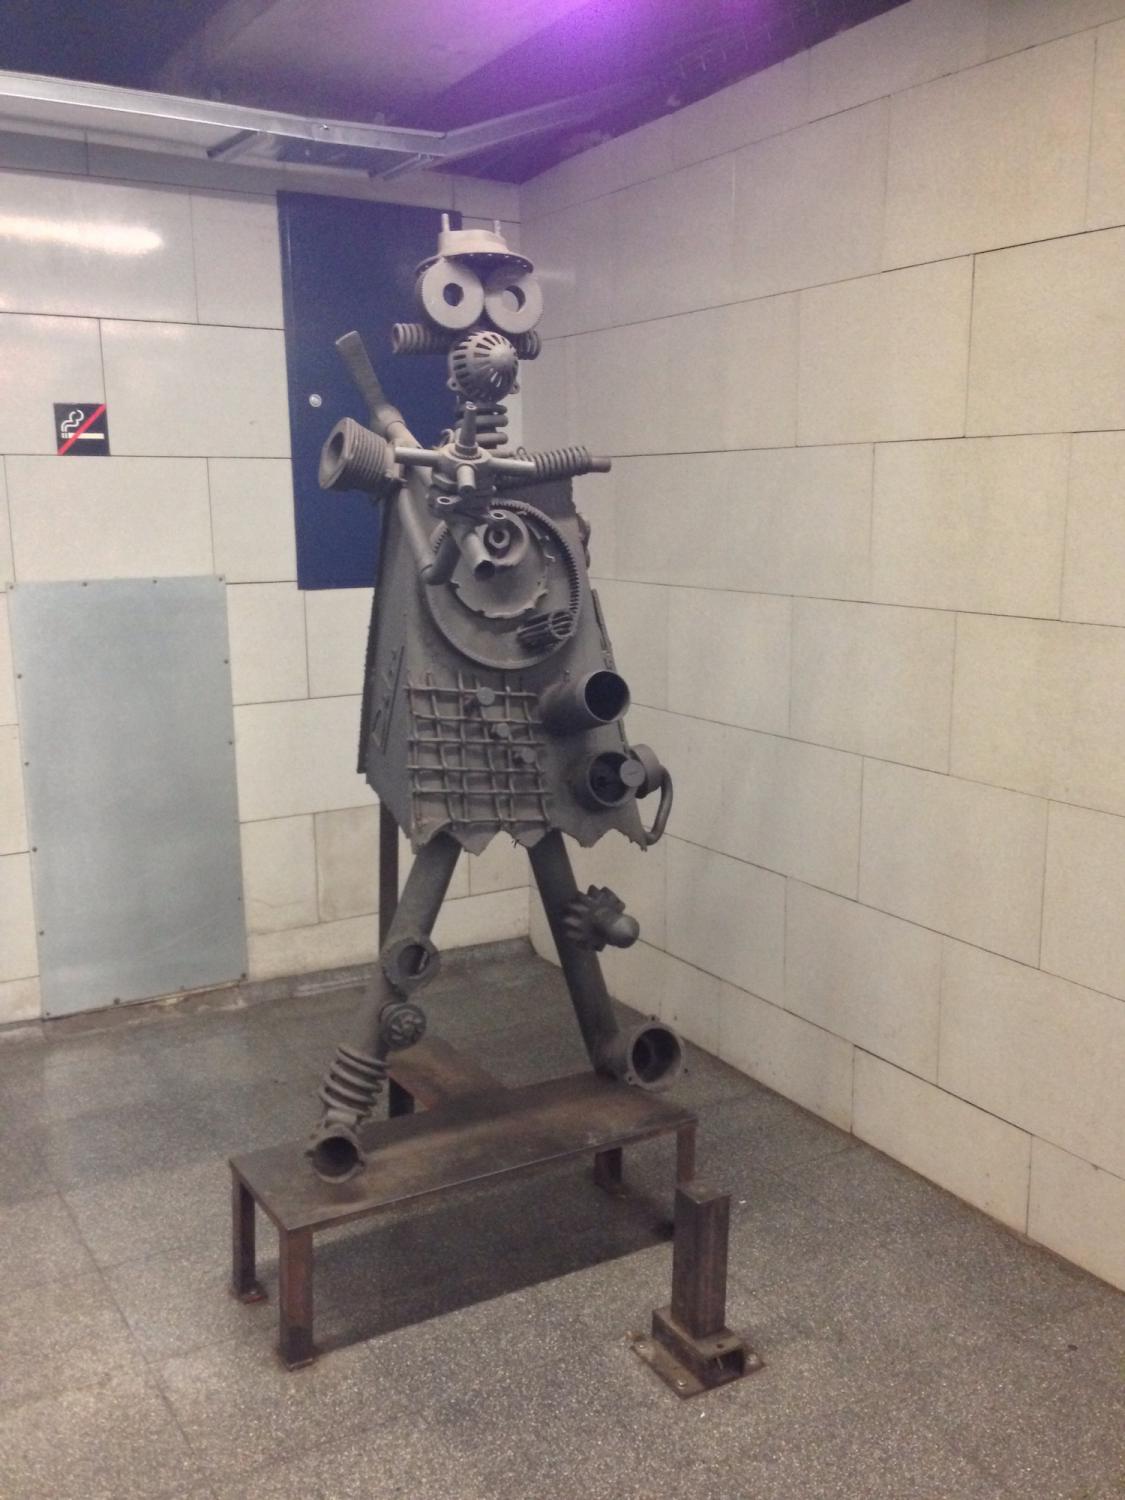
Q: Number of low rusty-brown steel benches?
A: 1